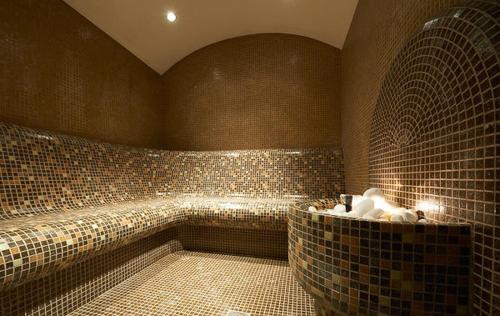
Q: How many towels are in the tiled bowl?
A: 0